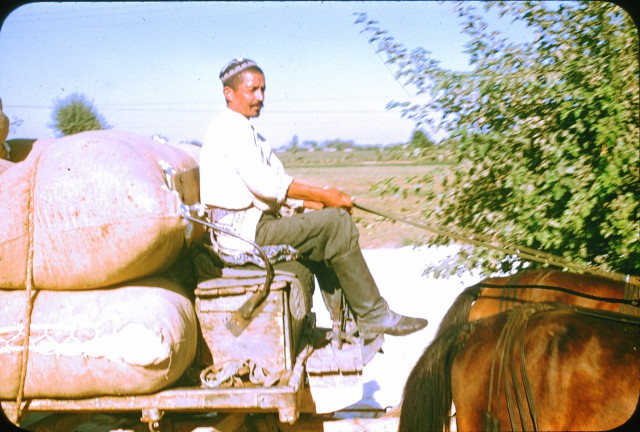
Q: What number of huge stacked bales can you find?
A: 2